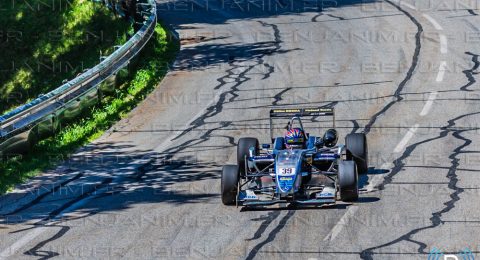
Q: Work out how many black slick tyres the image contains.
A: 4